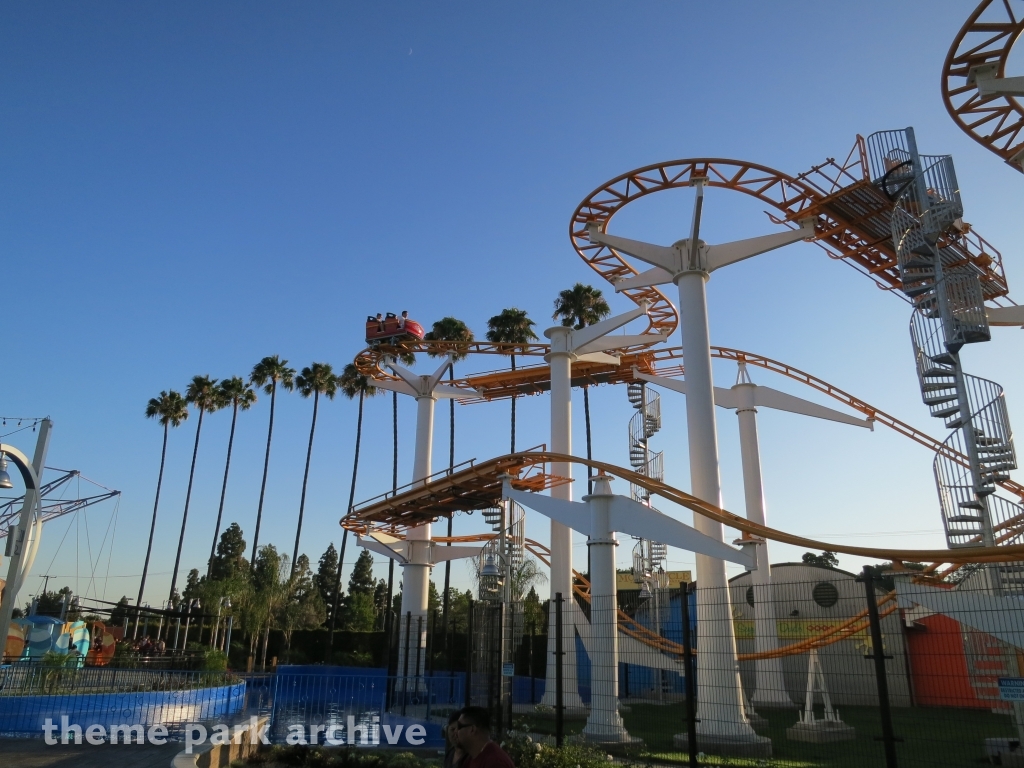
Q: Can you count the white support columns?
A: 5